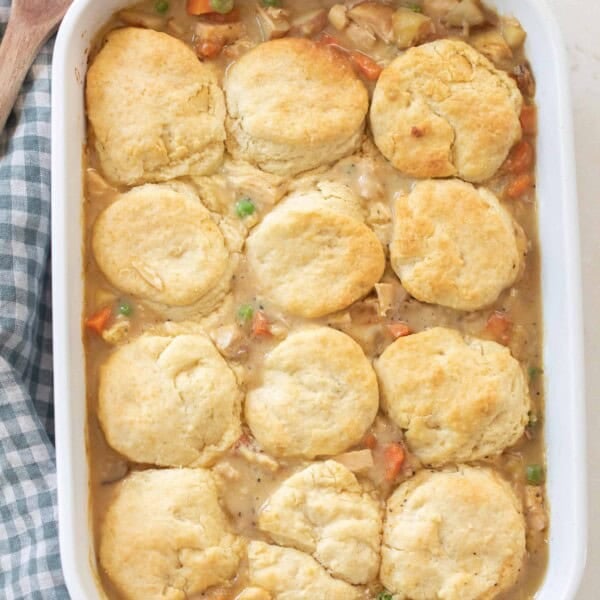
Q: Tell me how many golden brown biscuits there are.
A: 12